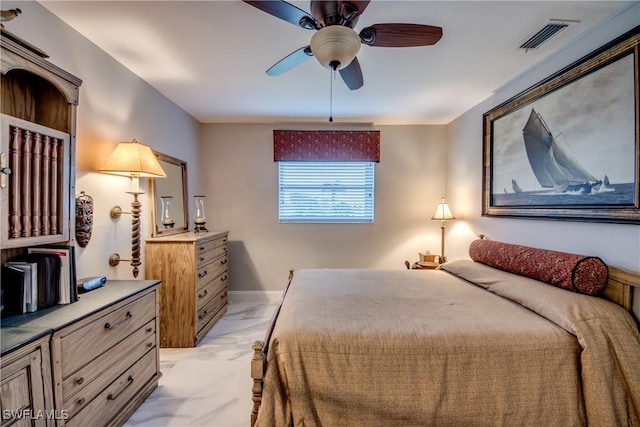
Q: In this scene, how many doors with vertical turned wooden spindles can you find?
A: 1